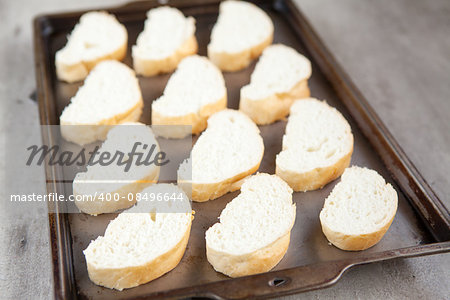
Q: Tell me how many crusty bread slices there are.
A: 12